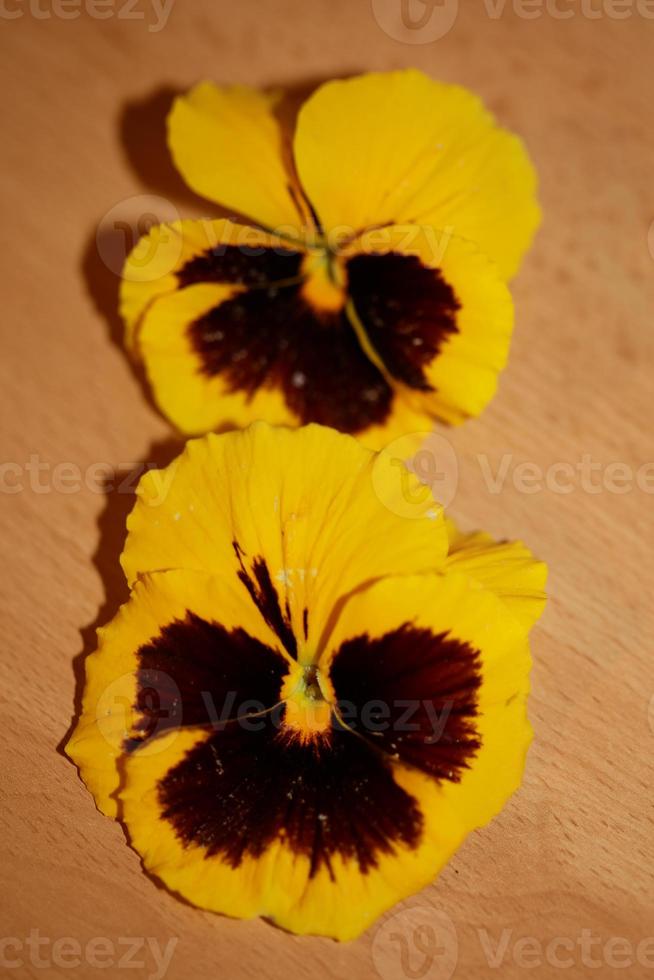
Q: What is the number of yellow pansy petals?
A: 10